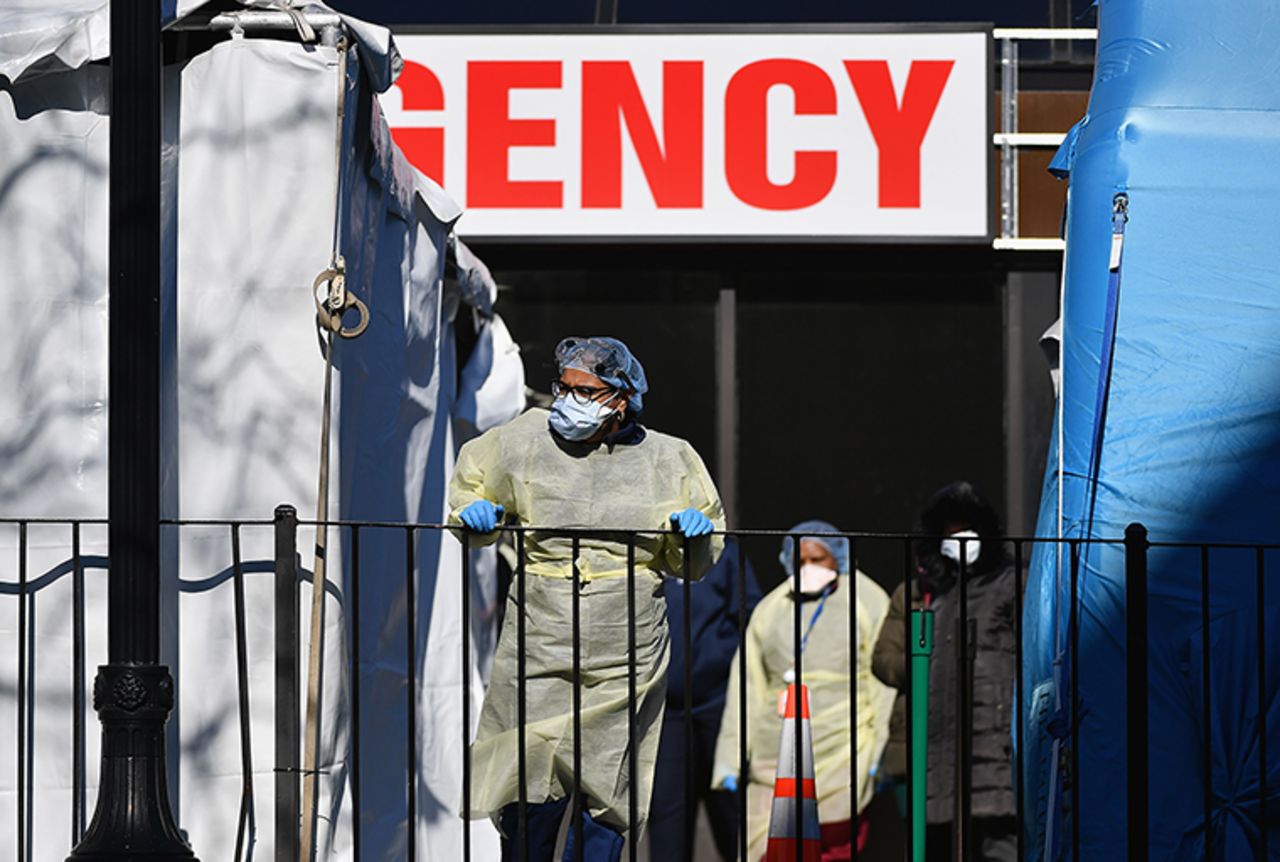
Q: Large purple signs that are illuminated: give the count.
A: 0